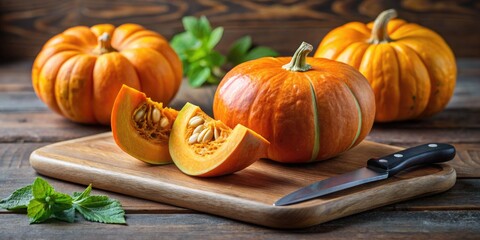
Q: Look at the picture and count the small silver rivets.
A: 3